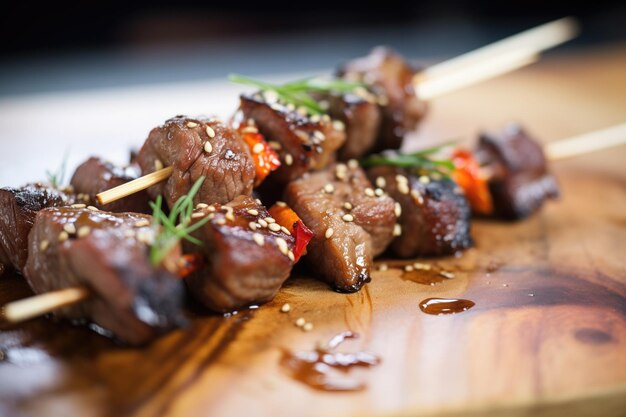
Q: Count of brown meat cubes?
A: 11